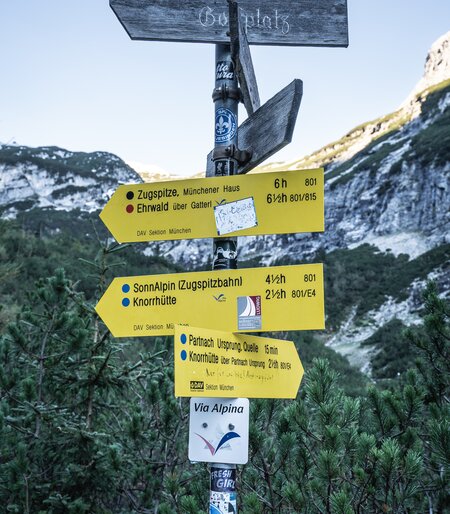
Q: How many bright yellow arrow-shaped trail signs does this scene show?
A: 3